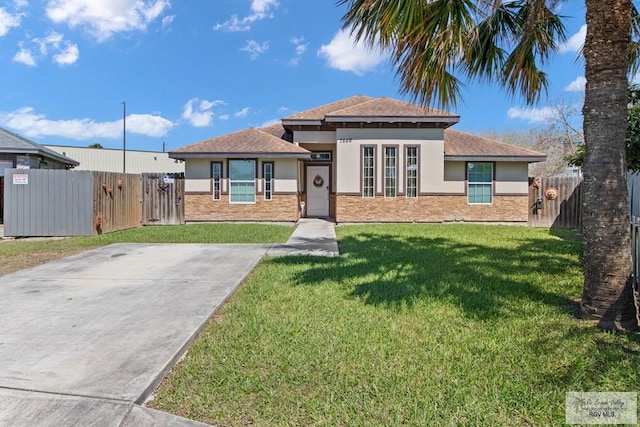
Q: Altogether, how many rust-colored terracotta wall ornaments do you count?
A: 6